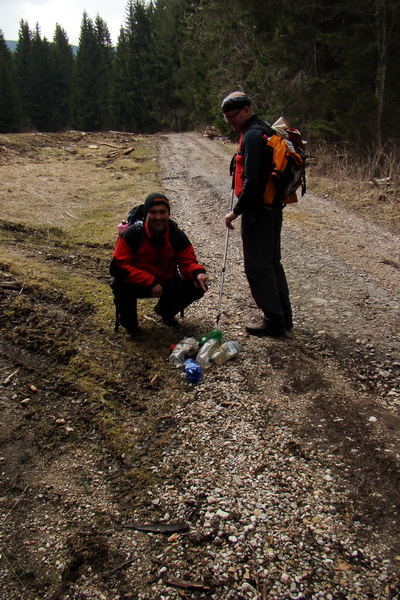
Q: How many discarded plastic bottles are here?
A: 5